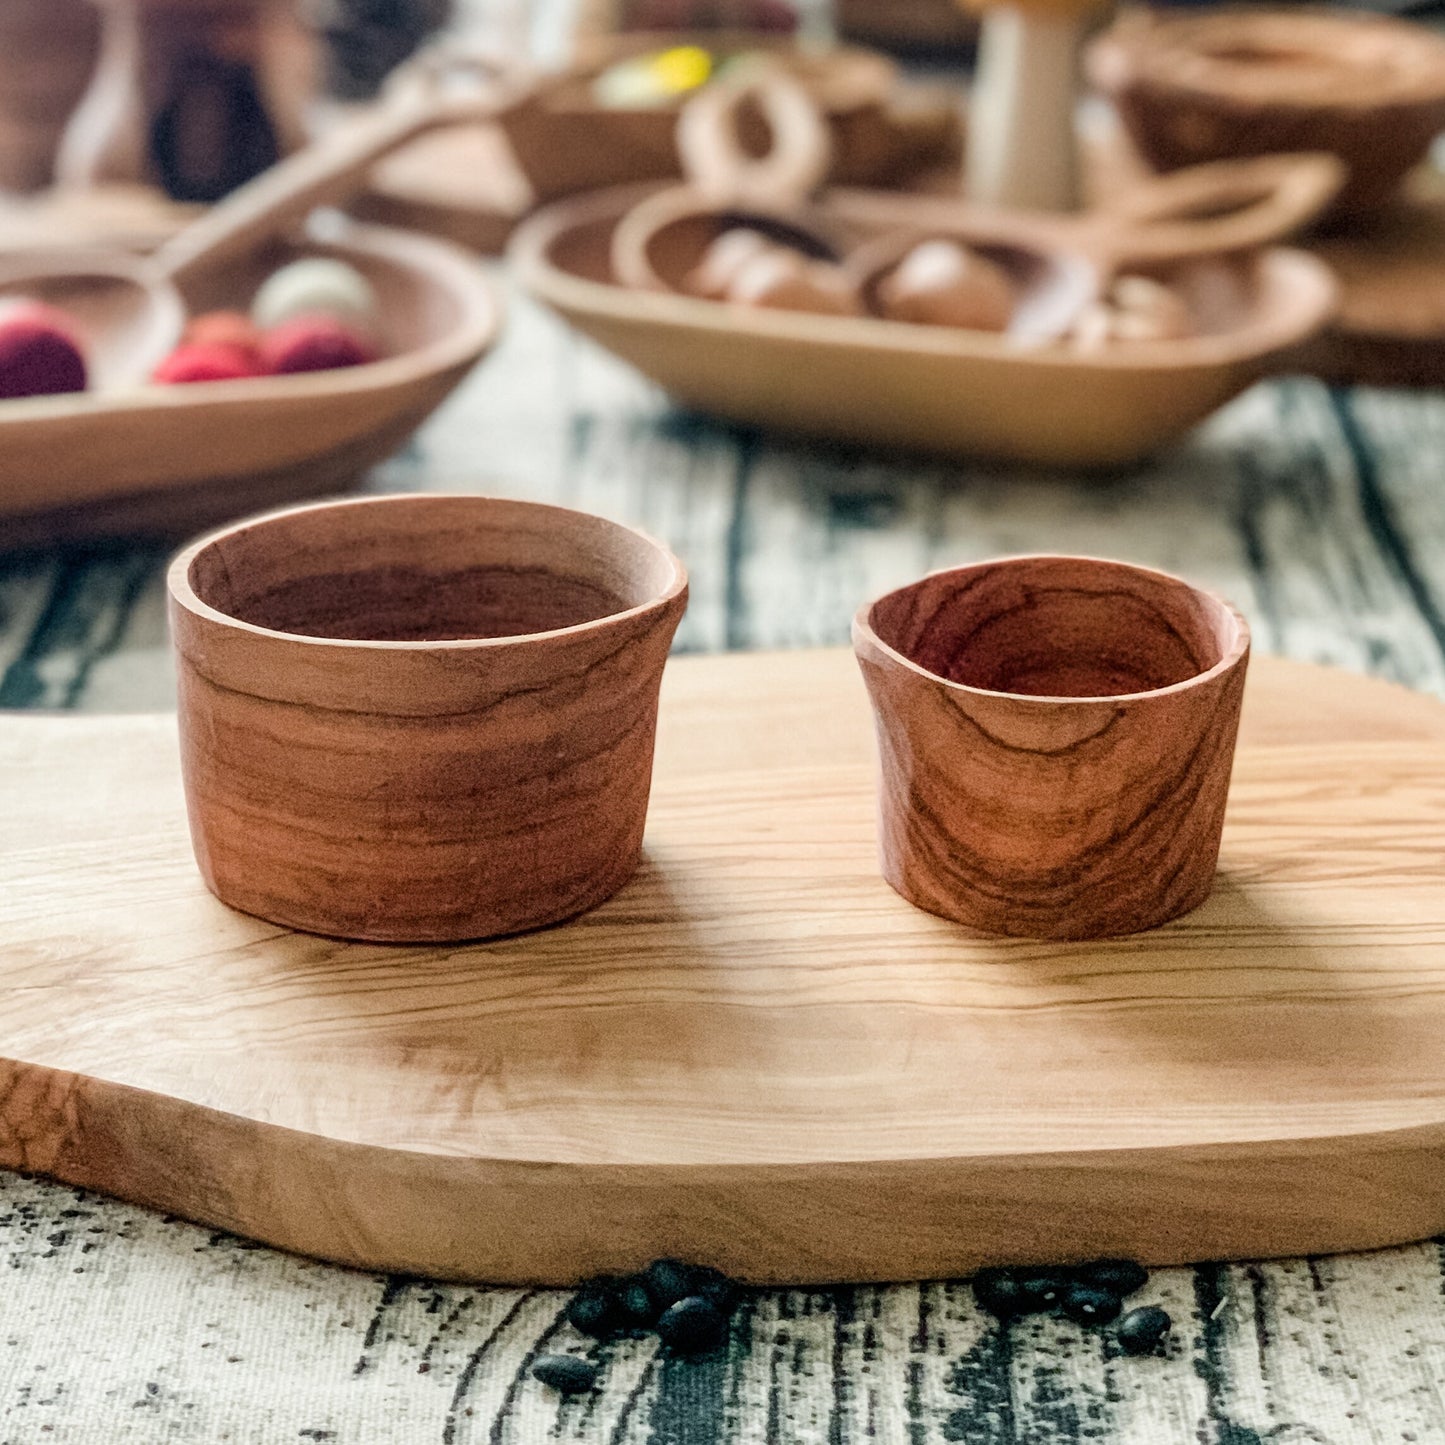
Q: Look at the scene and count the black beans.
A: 11